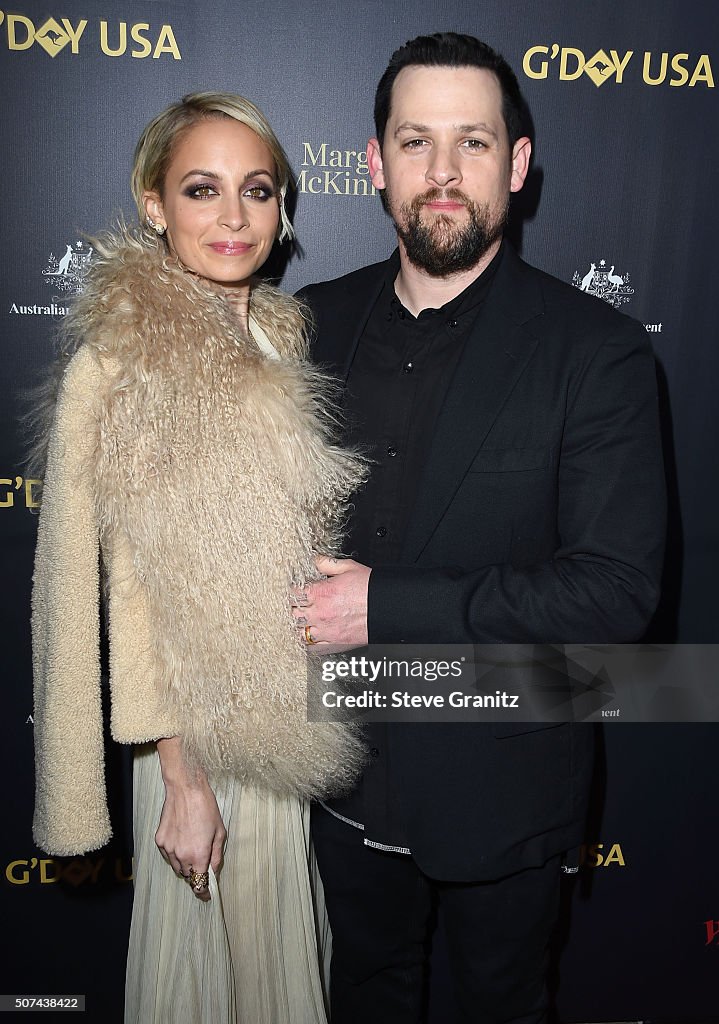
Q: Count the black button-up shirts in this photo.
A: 1